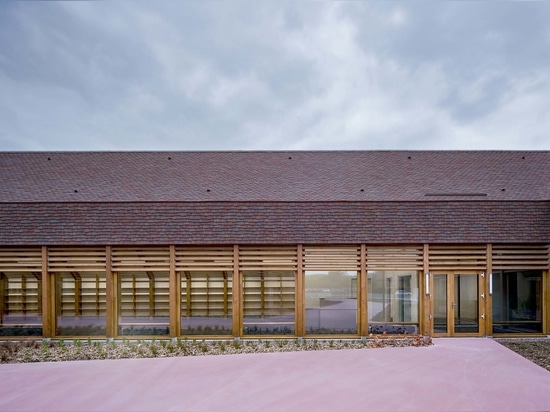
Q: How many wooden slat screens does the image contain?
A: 9